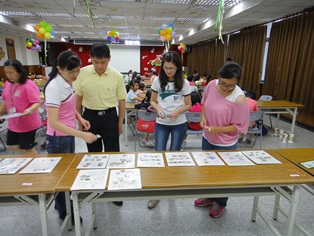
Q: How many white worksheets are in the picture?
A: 11